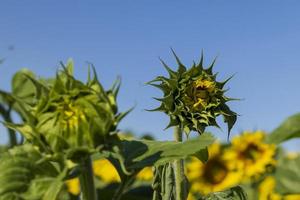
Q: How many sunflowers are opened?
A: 2